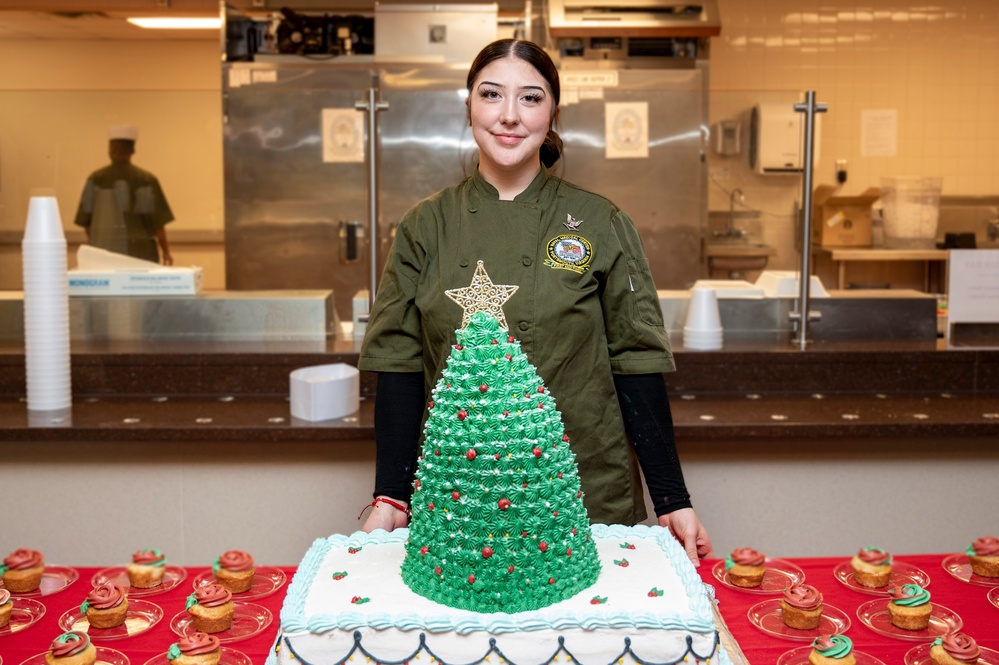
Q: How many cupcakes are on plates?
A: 15